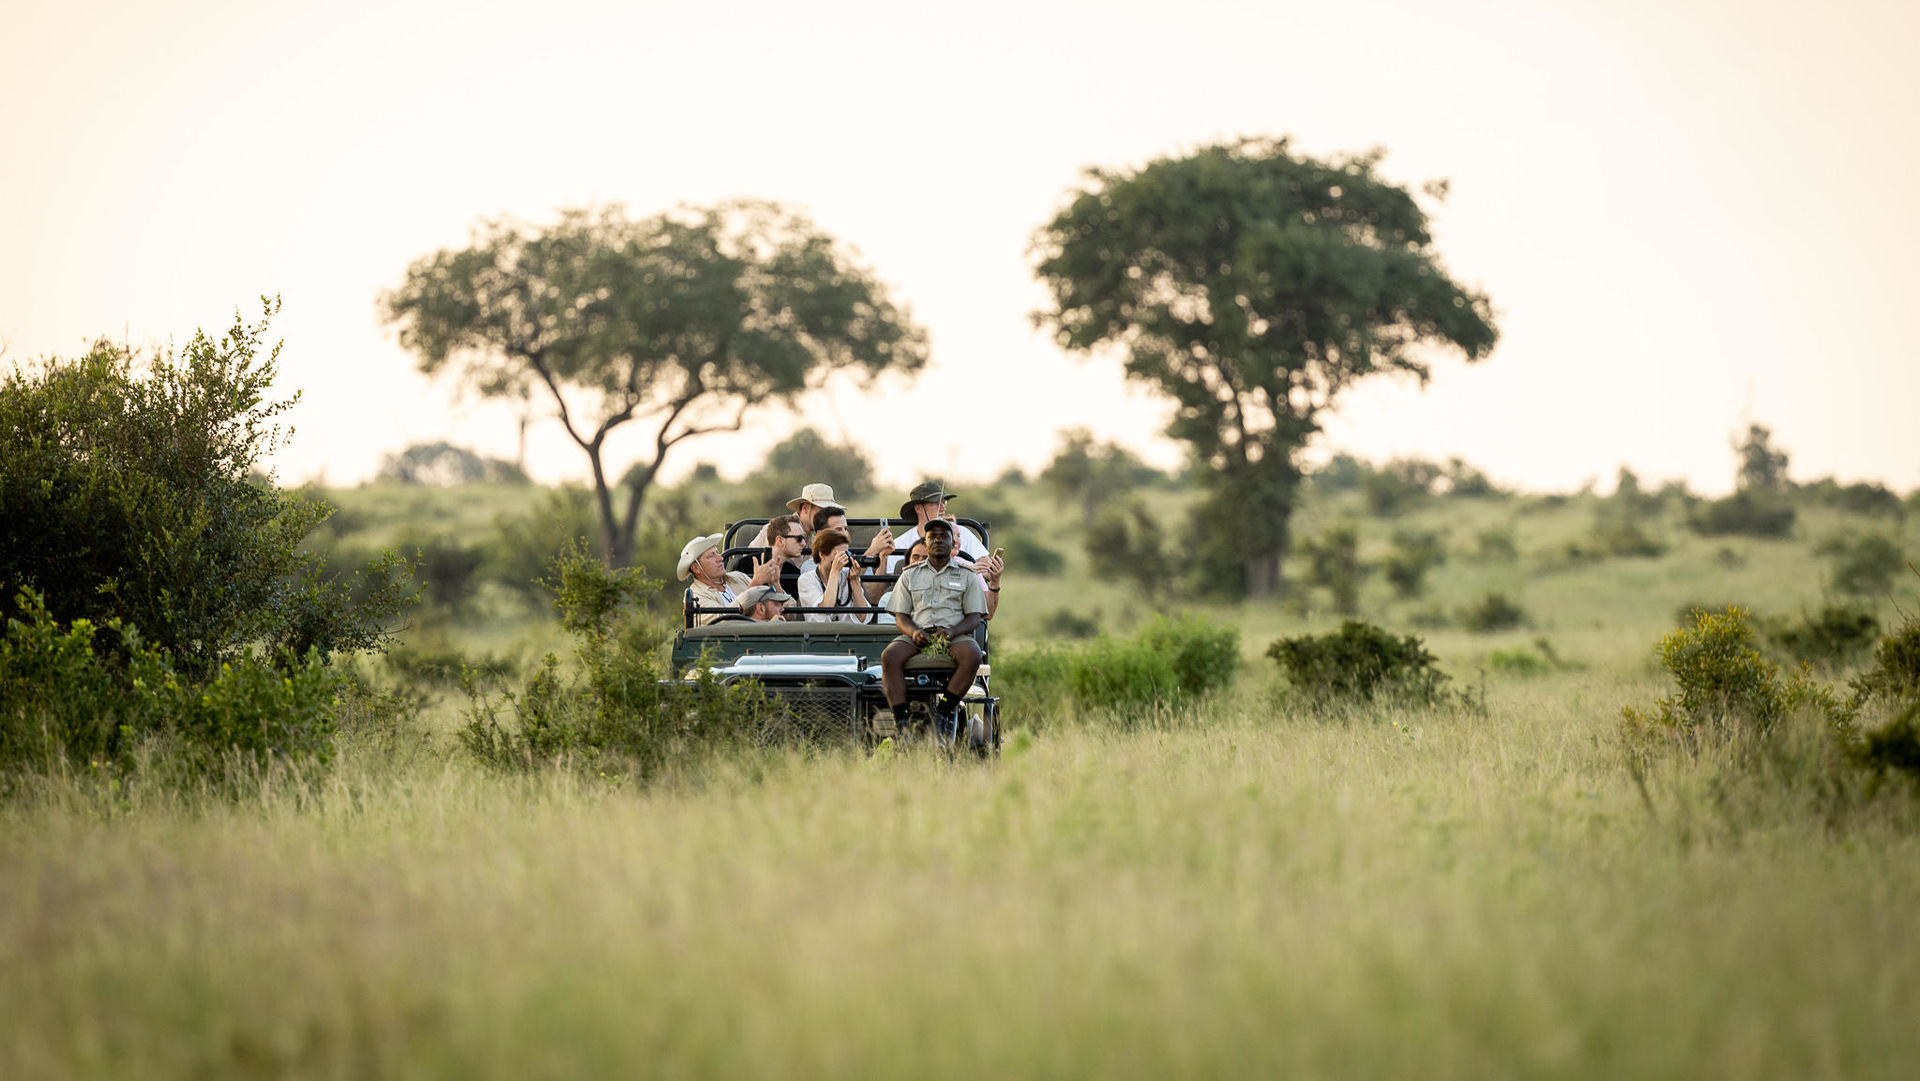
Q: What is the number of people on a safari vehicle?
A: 10